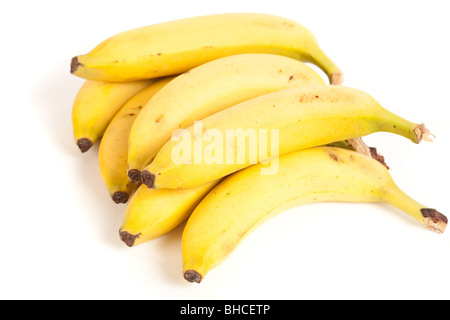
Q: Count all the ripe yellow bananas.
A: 7